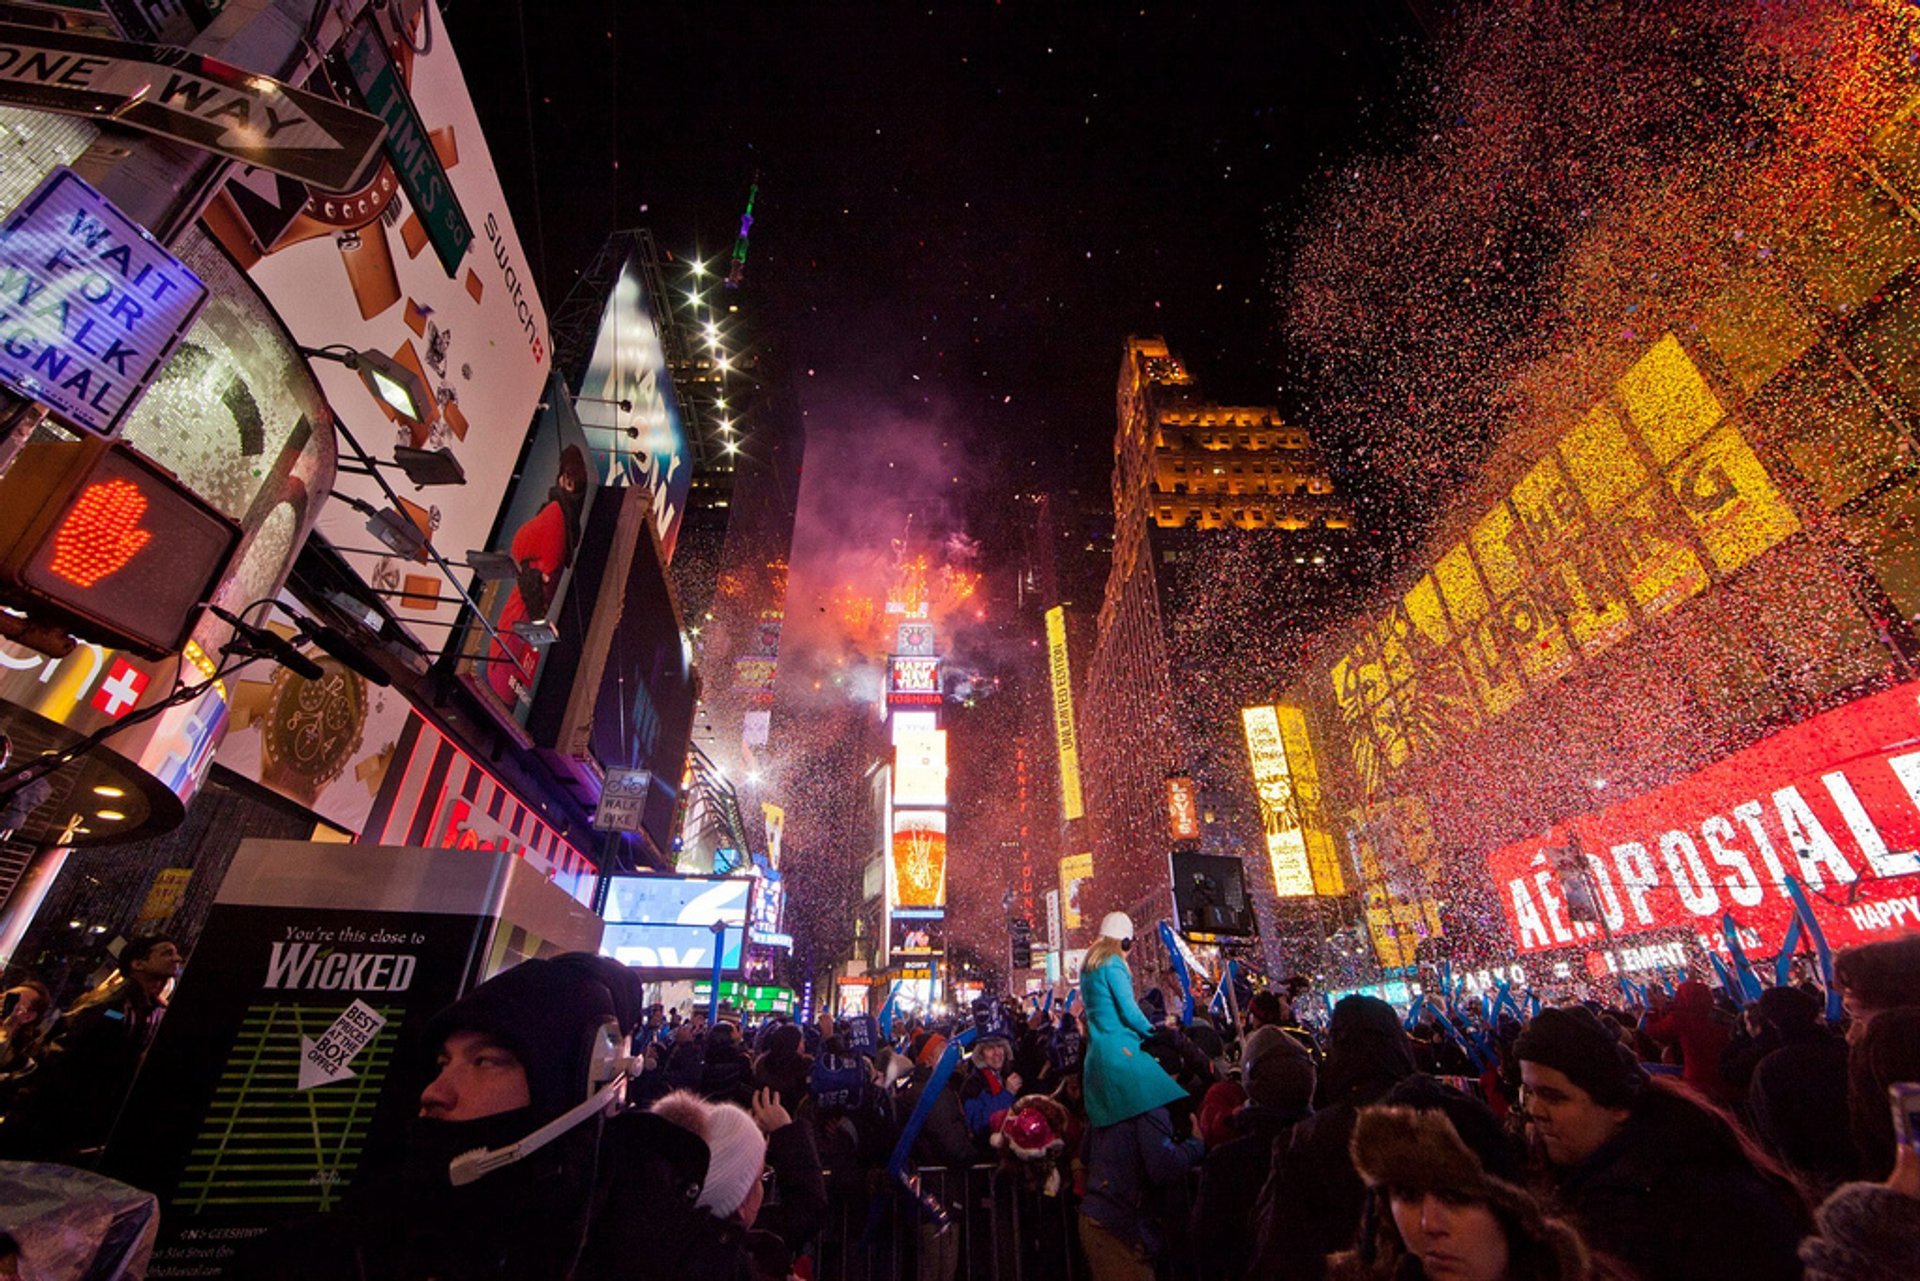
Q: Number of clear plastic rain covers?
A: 1